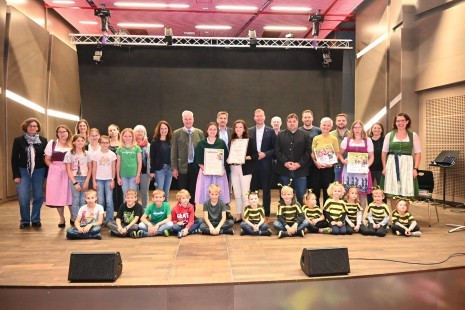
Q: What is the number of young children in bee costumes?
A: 7